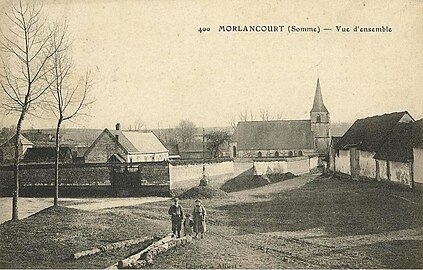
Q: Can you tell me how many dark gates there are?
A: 1